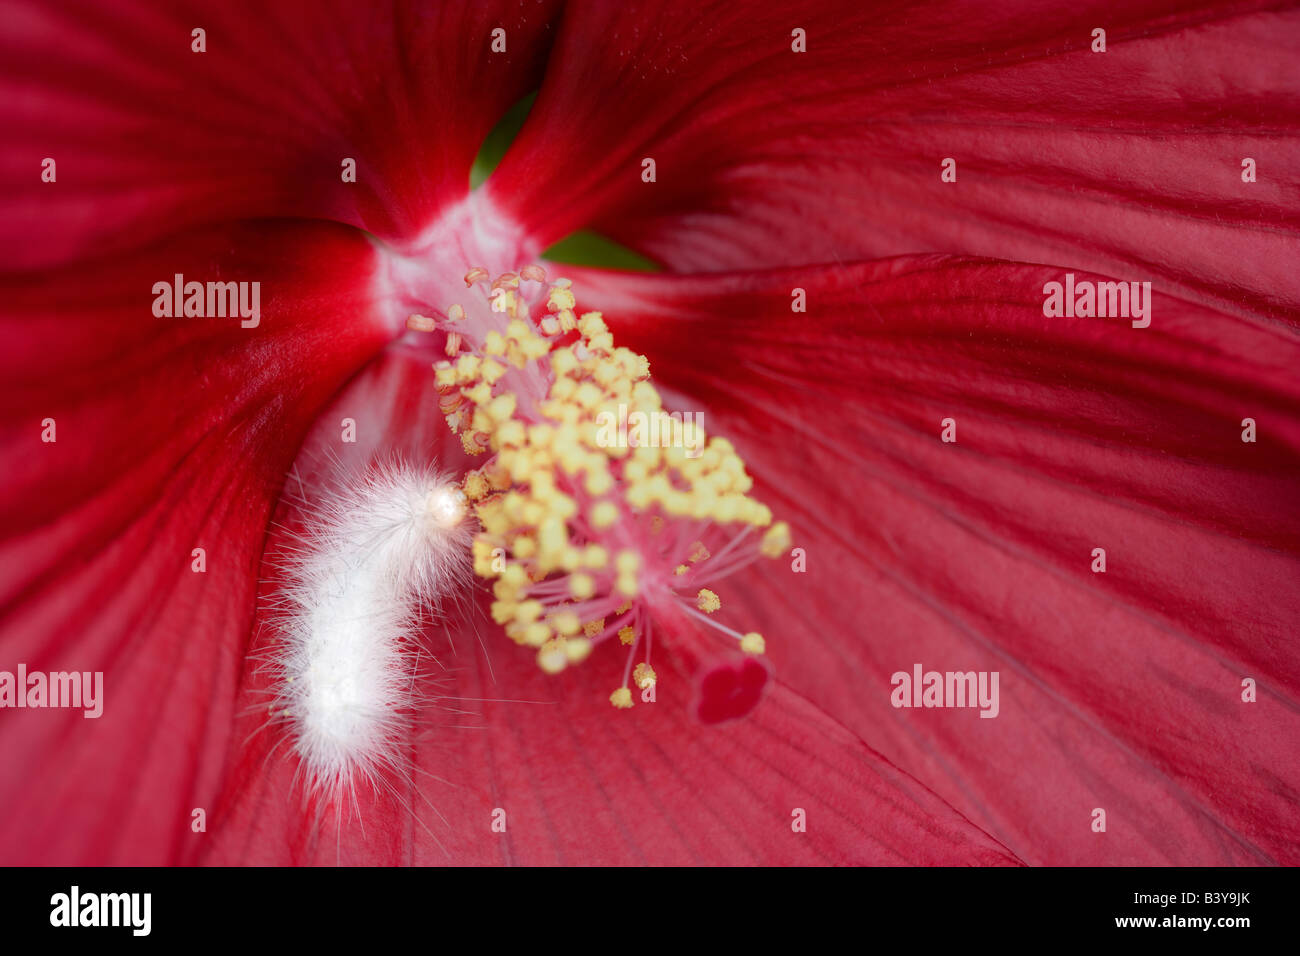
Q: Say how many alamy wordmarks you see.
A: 6